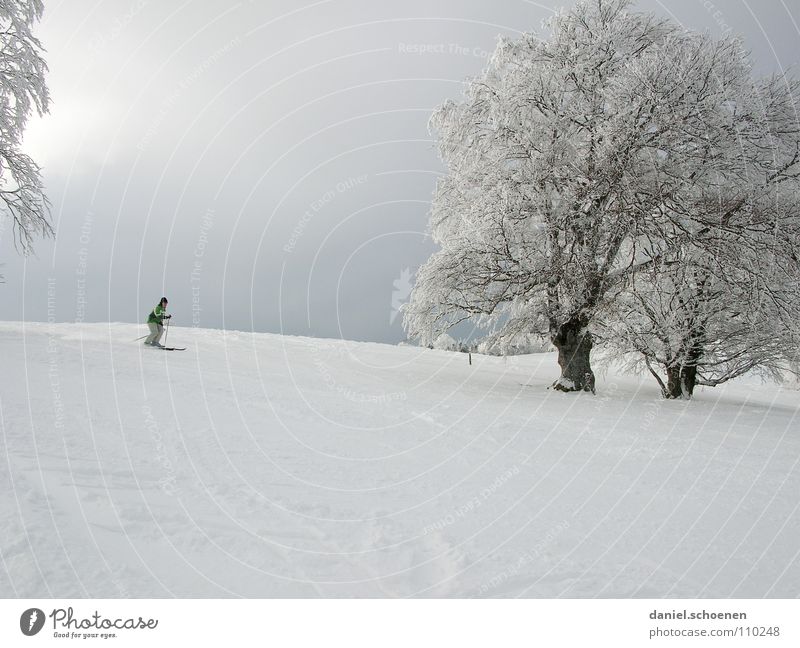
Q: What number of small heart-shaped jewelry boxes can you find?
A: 0